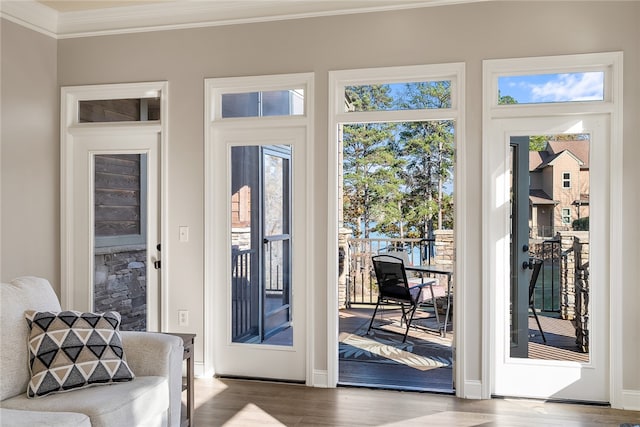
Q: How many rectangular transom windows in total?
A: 4